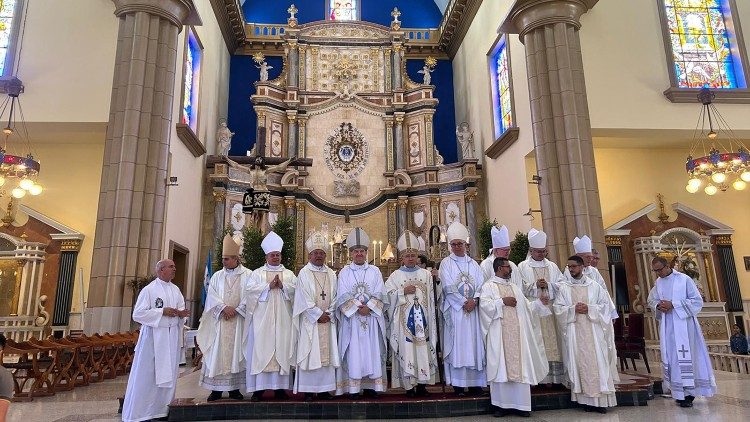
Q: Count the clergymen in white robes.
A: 13